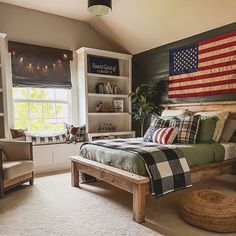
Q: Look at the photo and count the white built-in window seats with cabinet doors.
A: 1